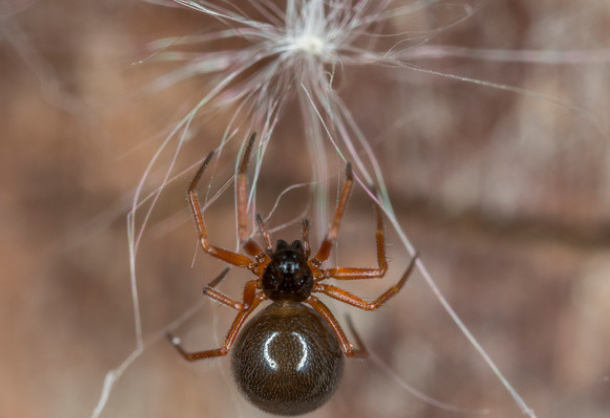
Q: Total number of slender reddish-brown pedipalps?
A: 2